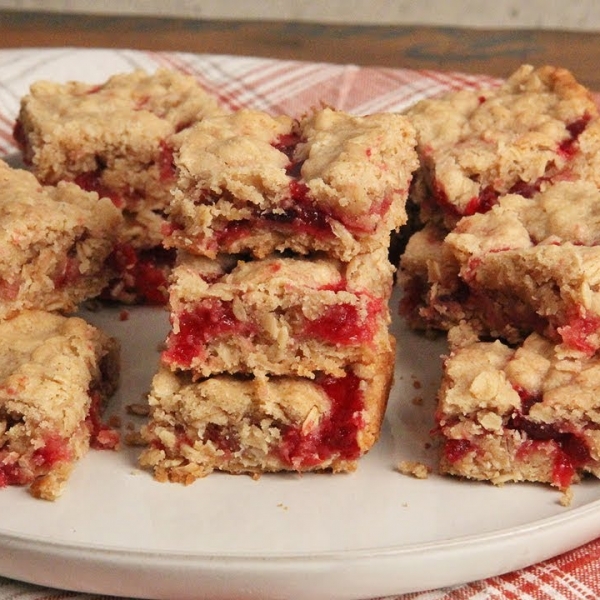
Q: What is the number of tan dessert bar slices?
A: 11